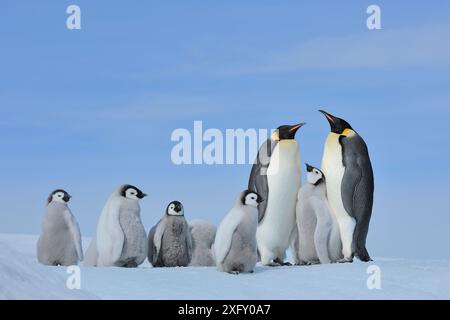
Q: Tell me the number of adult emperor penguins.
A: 2